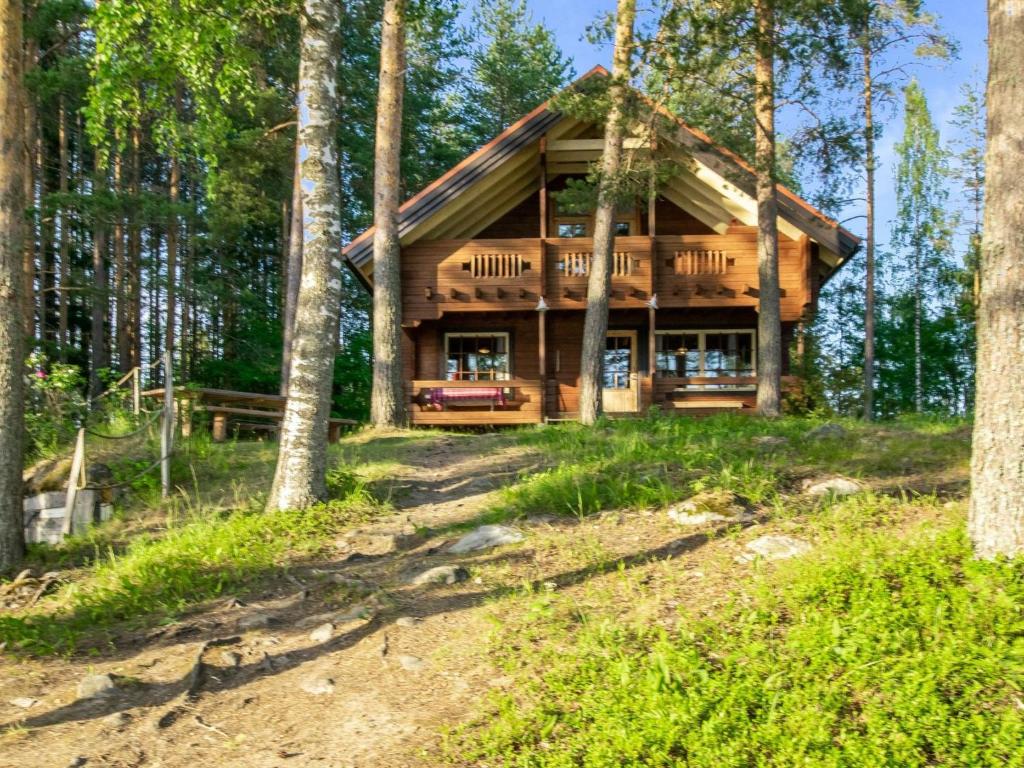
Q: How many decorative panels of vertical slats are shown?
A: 3